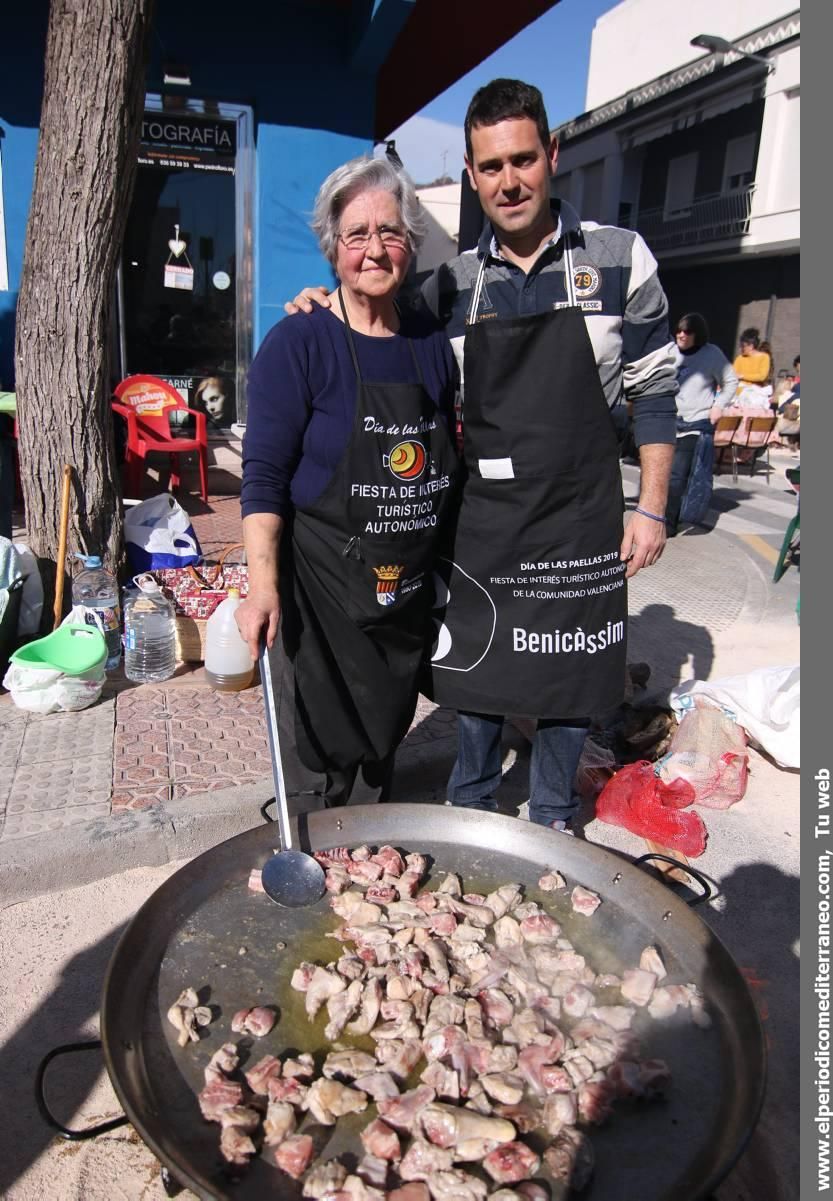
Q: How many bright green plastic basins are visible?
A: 1